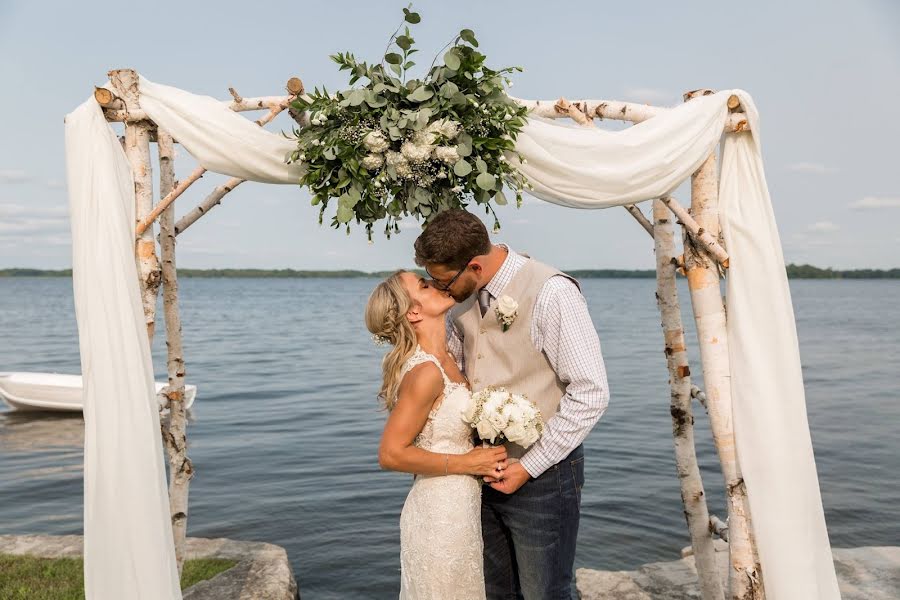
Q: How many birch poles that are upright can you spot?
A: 4